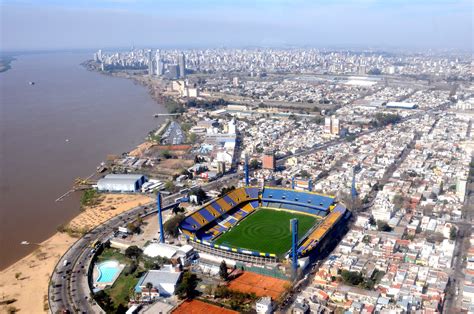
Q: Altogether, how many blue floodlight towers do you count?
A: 4